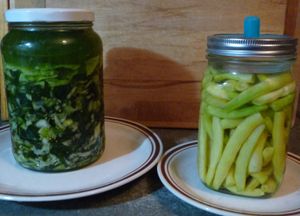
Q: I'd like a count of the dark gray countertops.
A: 1